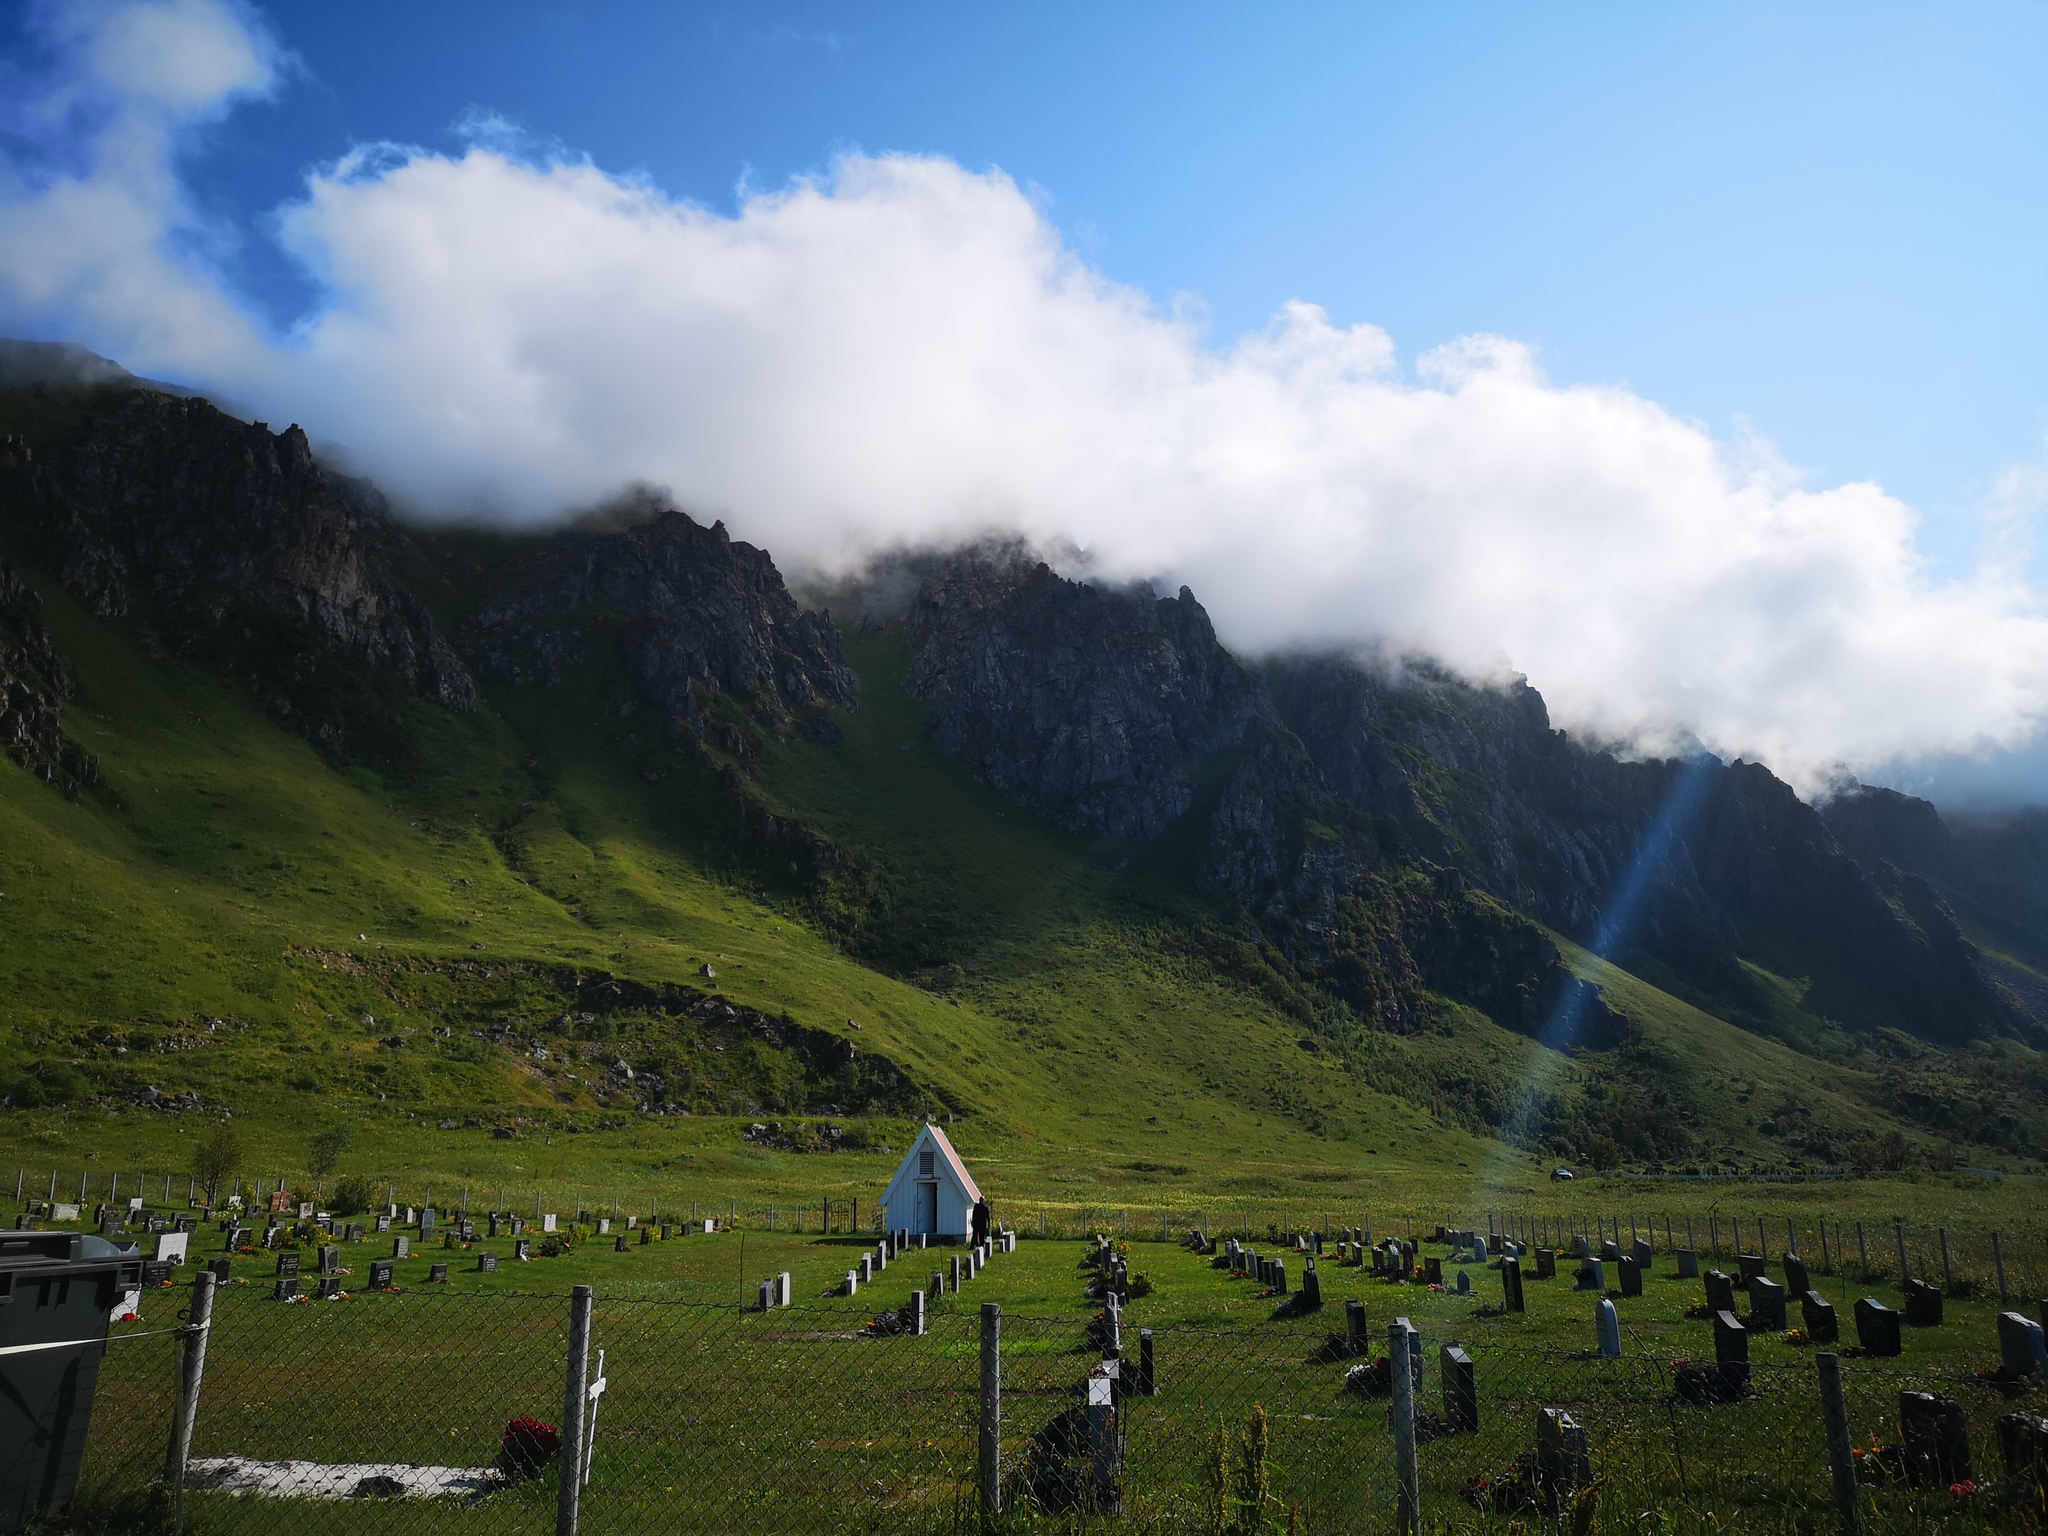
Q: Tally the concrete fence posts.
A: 5